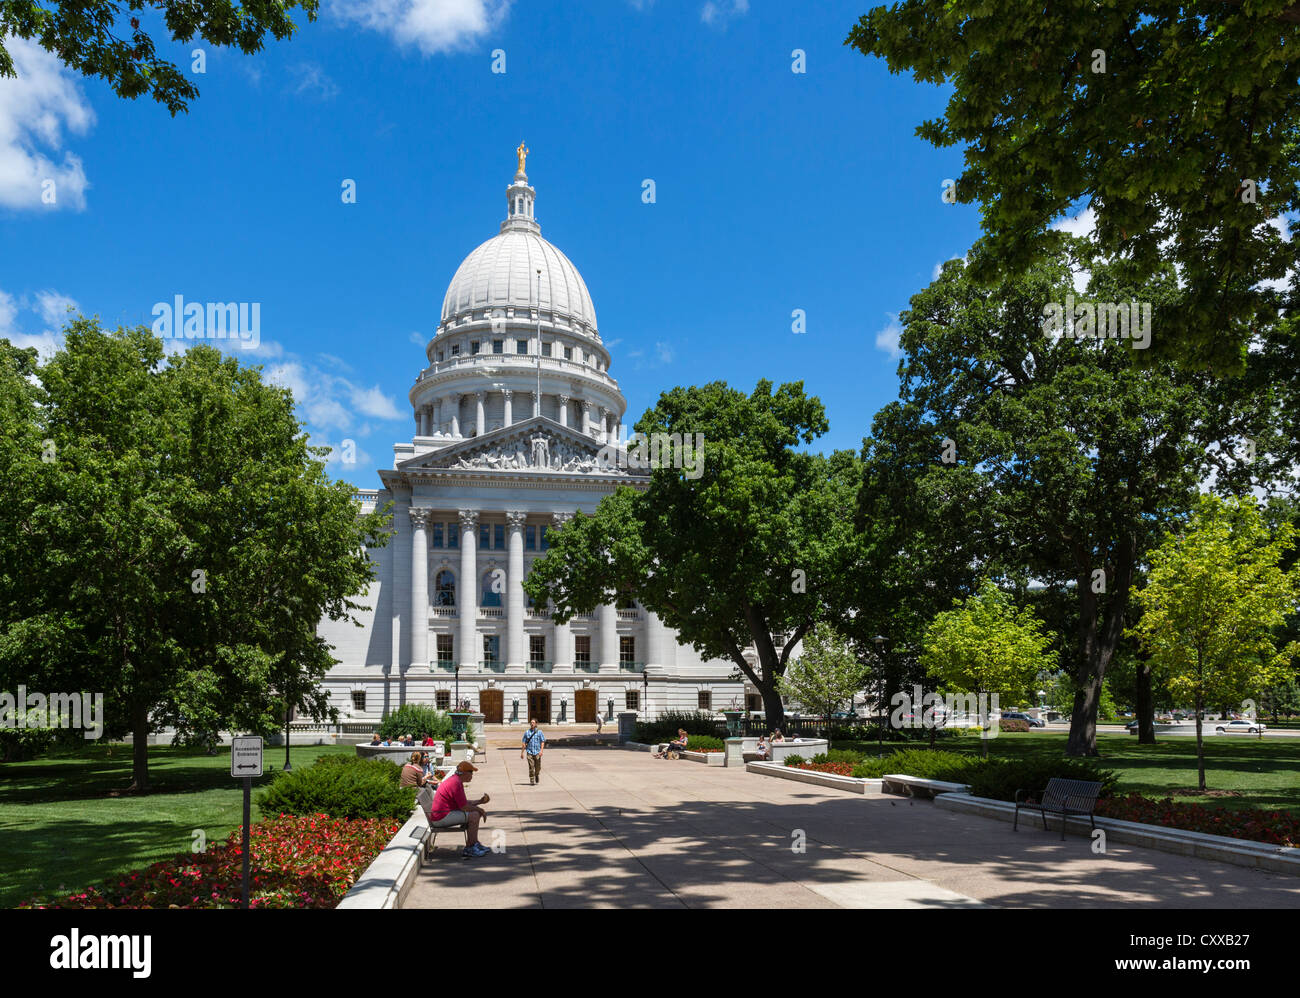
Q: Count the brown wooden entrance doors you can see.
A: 3